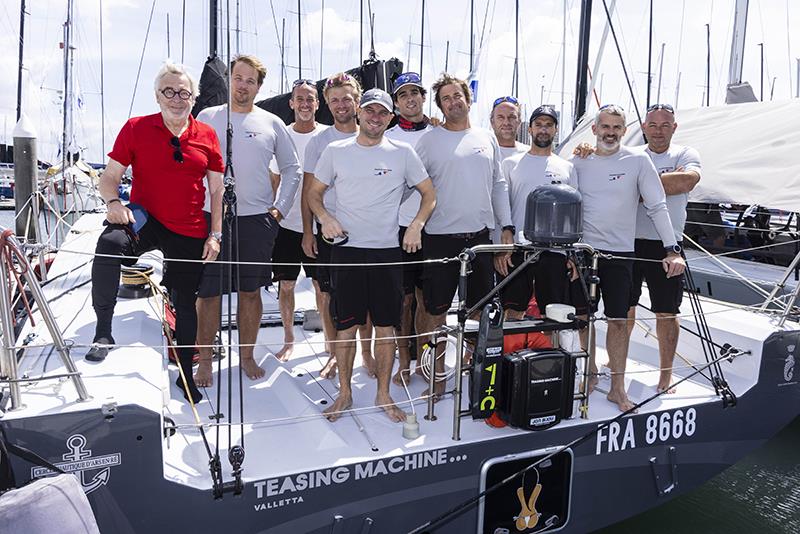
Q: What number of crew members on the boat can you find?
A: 11